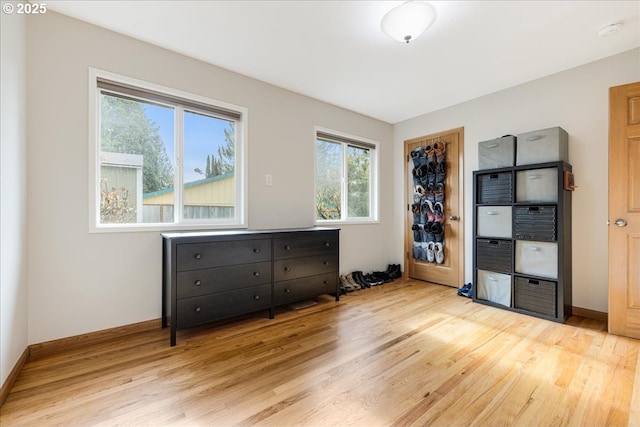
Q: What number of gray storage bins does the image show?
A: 6